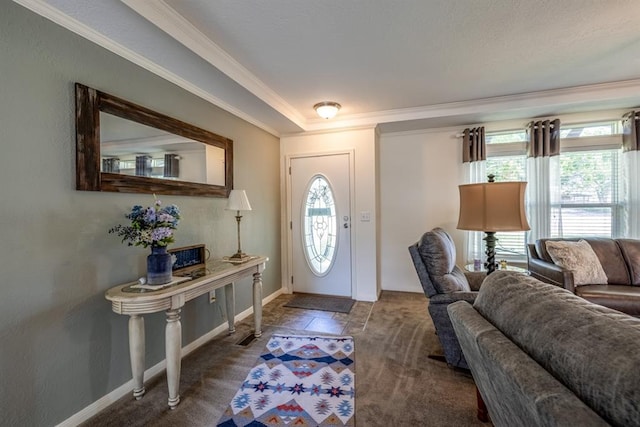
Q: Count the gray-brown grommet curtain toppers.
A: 3